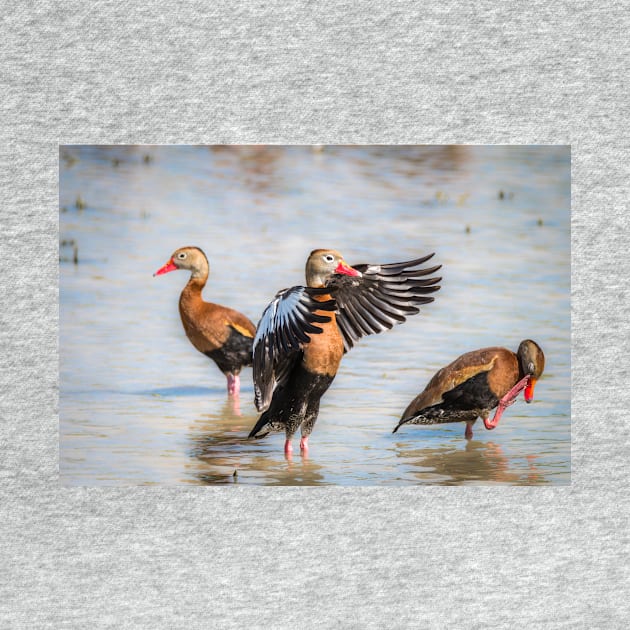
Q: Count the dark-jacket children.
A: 0